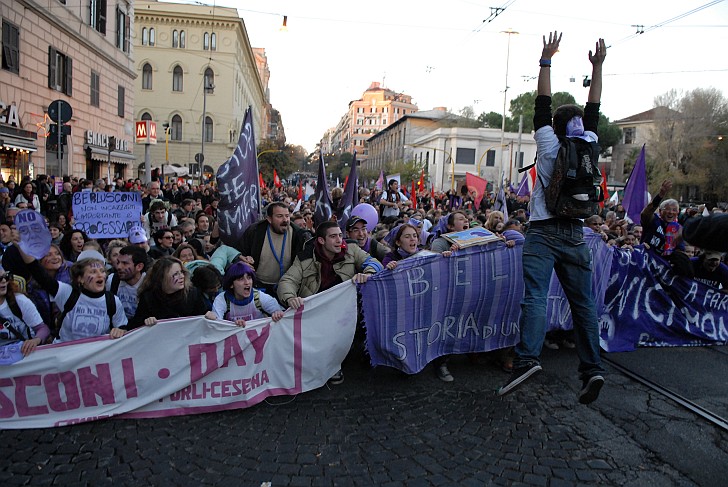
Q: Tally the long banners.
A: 3